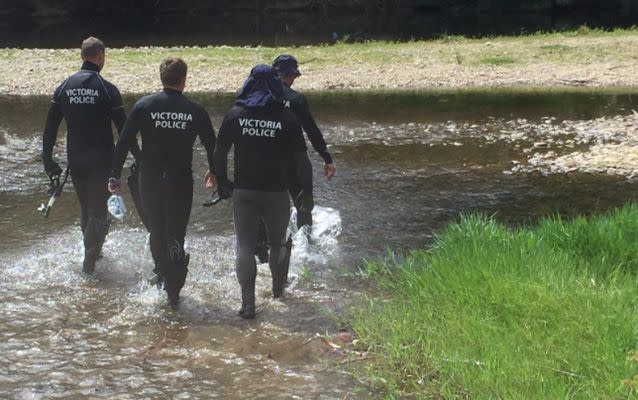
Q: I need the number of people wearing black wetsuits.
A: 4